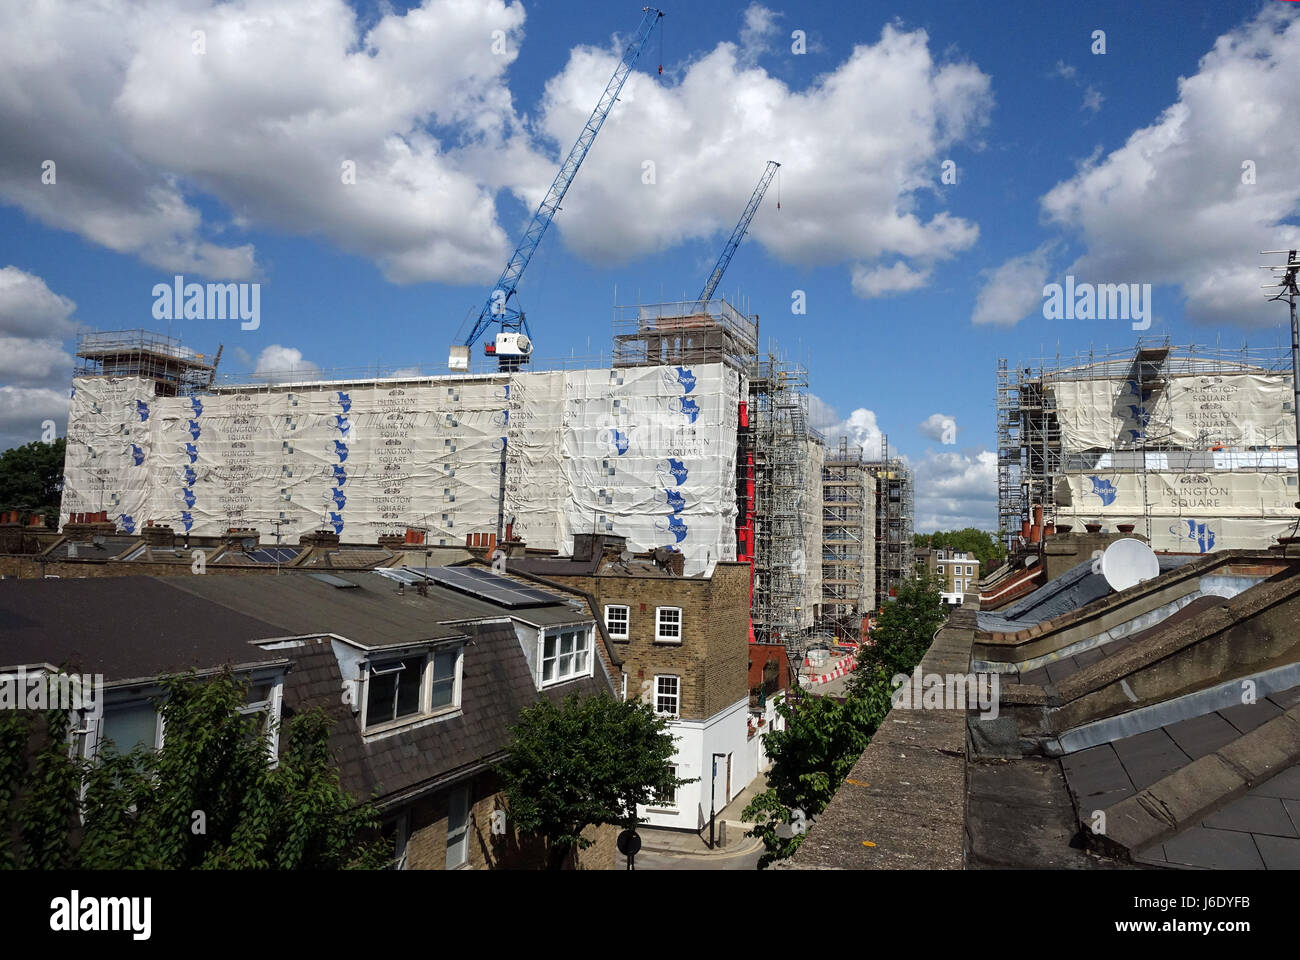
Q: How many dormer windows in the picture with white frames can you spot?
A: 3